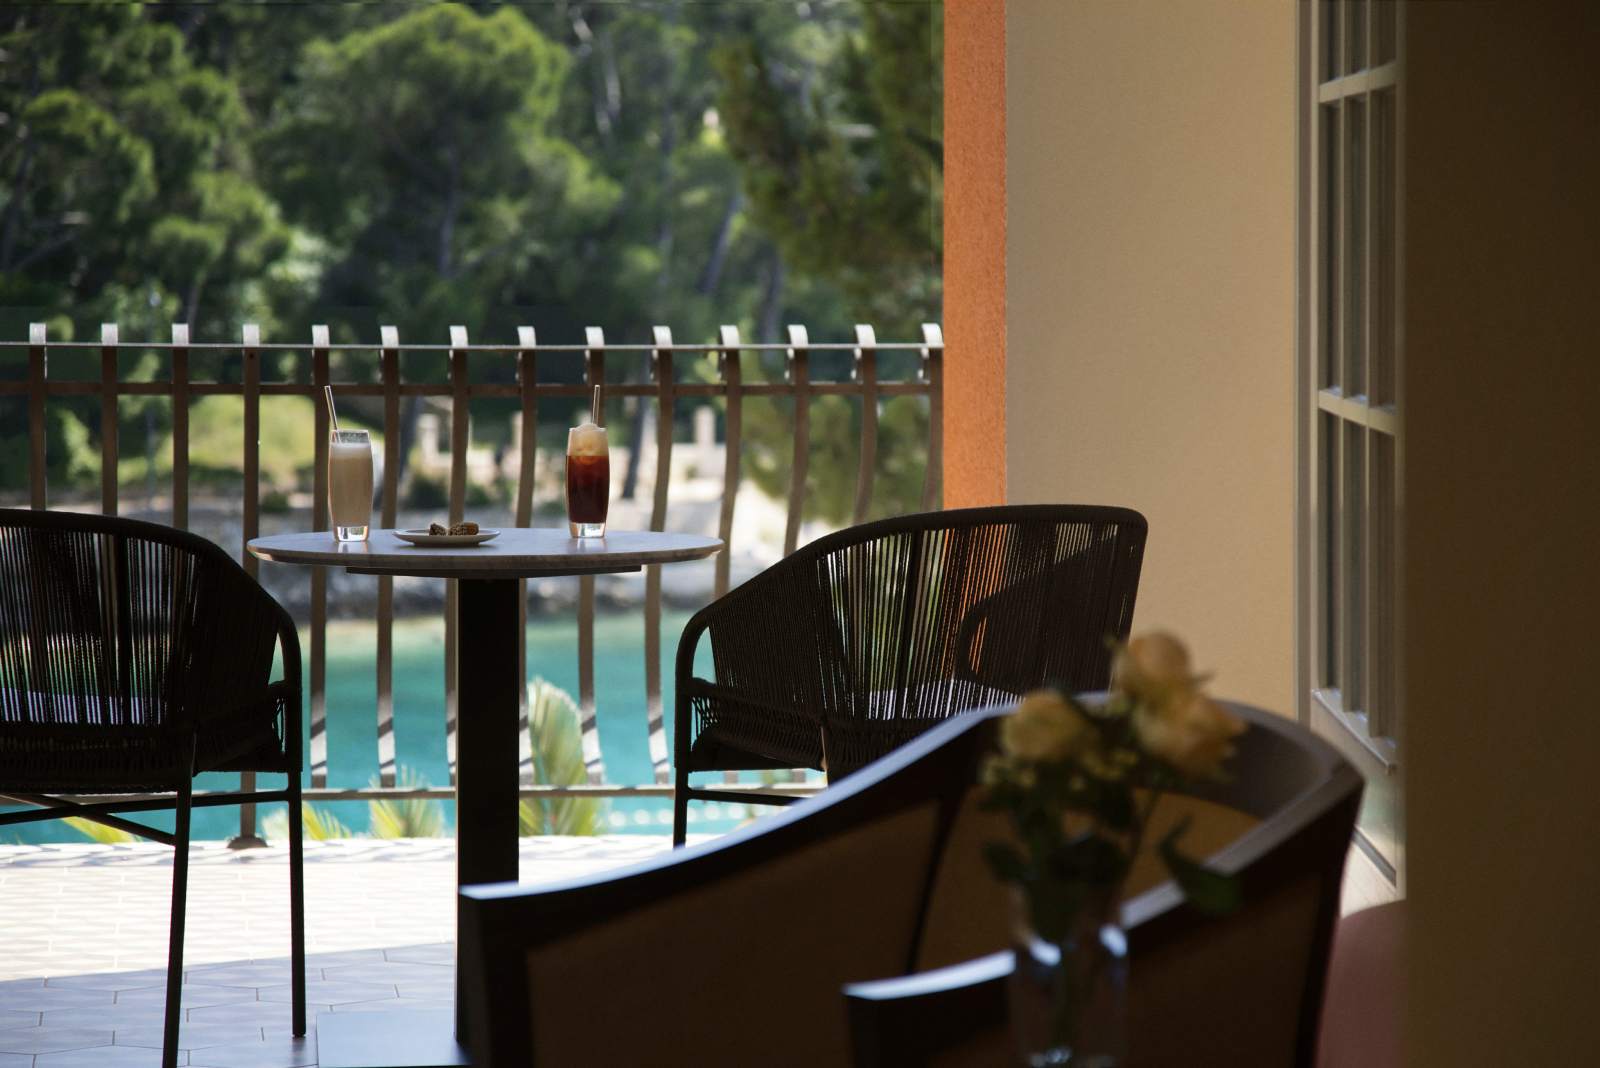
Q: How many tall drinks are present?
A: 2